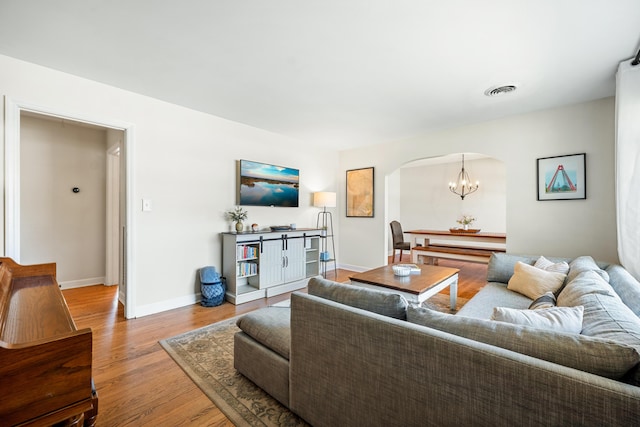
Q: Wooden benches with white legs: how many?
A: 2